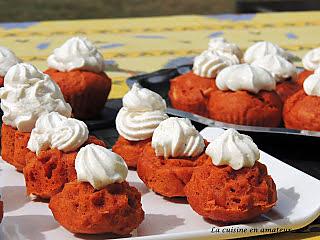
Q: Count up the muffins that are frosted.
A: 15